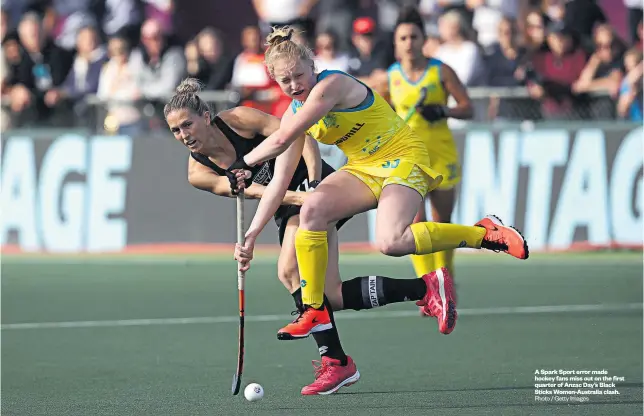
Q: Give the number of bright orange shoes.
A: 2